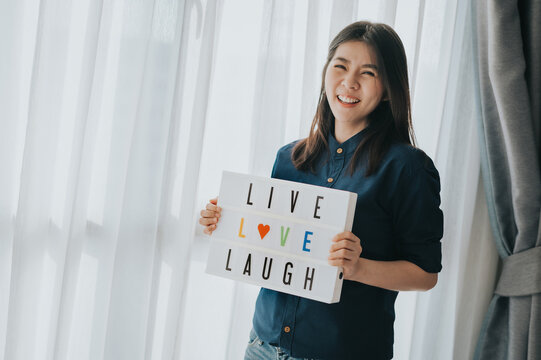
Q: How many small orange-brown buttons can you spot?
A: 3